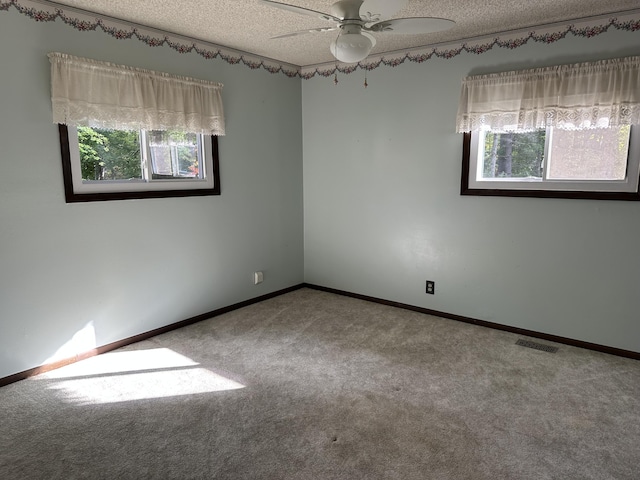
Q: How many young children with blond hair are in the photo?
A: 0